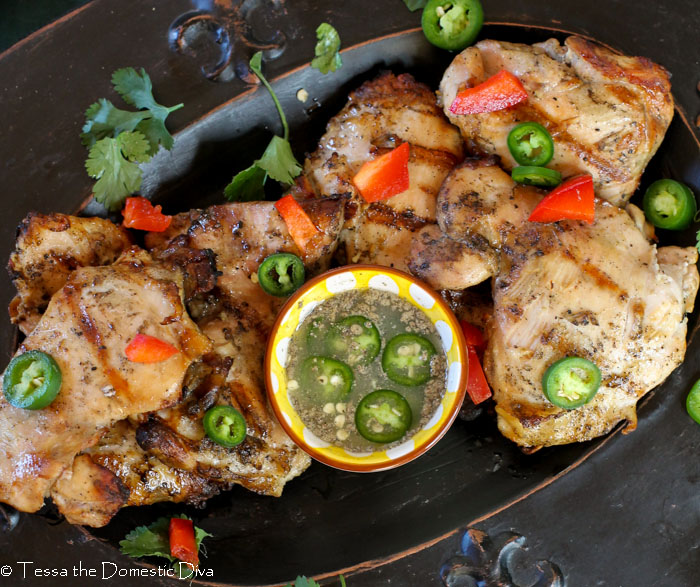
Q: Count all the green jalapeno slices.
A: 13